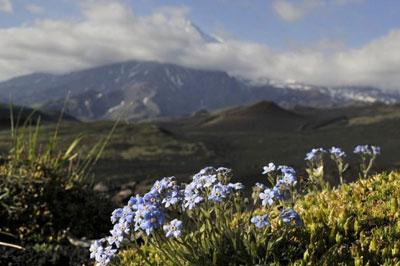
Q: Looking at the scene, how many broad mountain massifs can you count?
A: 1